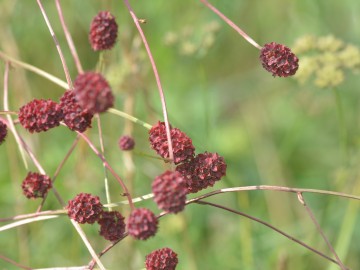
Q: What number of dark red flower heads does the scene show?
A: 15